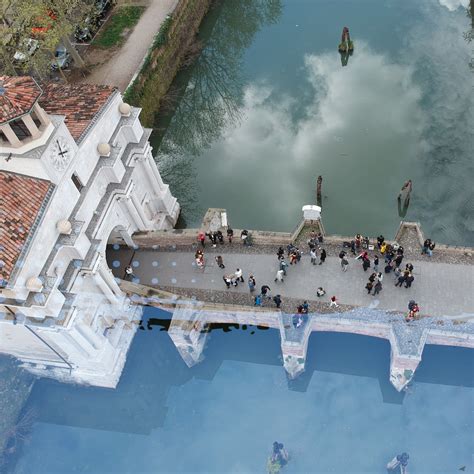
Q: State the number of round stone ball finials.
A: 4